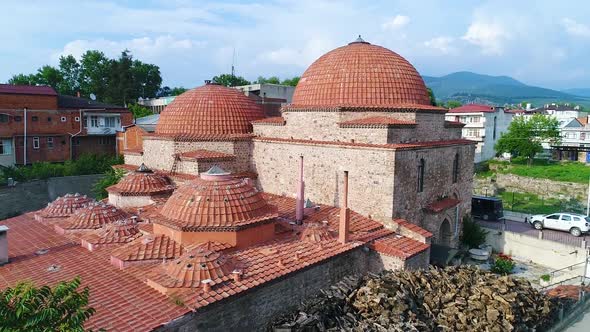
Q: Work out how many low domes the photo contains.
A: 7